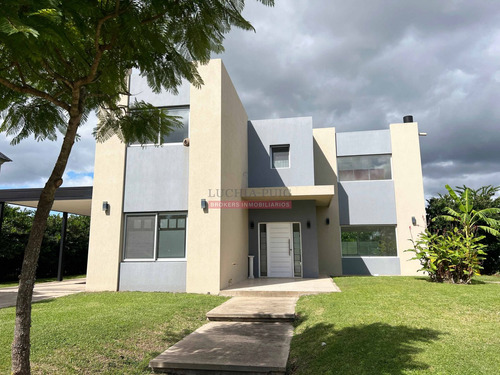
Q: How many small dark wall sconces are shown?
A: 6